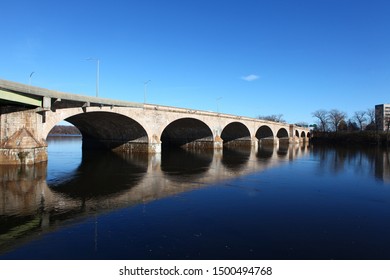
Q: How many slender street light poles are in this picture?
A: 4